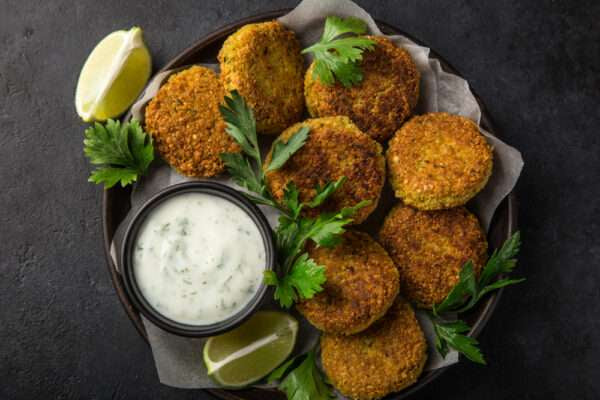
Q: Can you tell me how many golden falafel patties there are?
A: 8